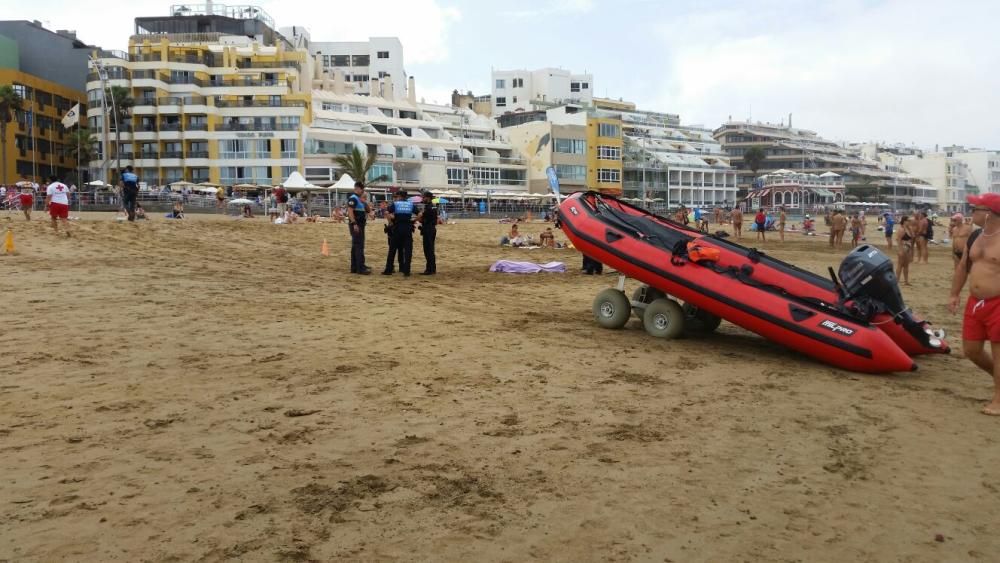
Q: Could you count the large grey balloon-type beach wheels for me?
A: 4